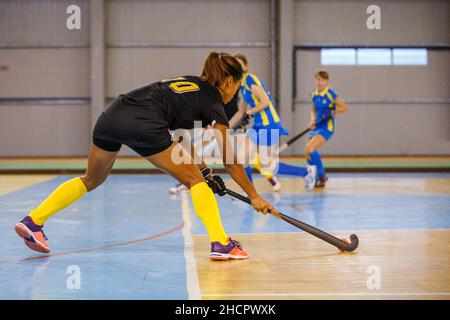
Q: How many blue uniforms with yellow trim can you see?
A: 2